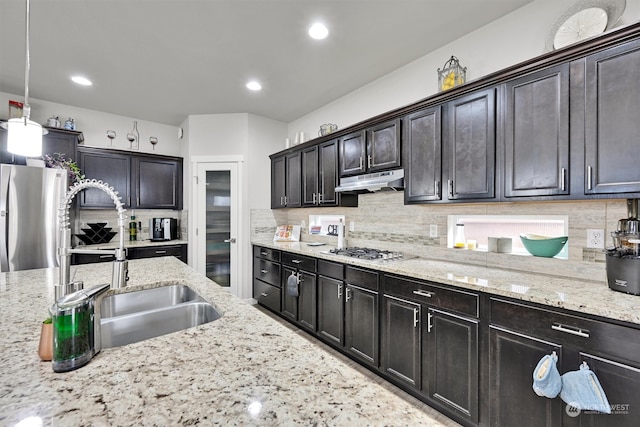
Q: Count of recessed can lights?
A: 3